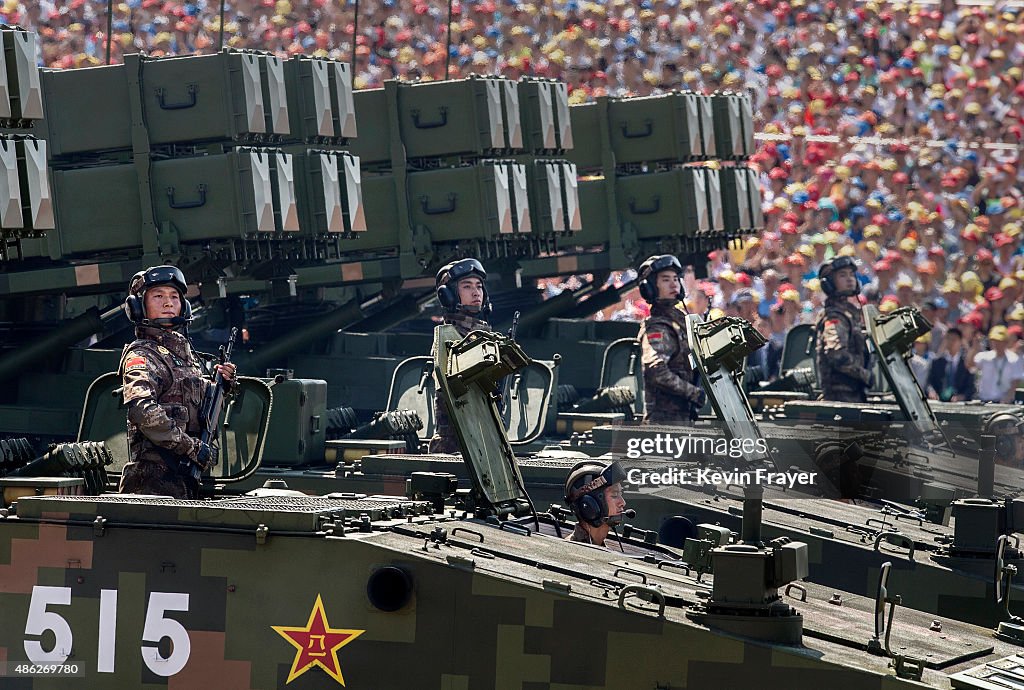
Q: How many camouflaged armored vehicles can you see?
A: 4